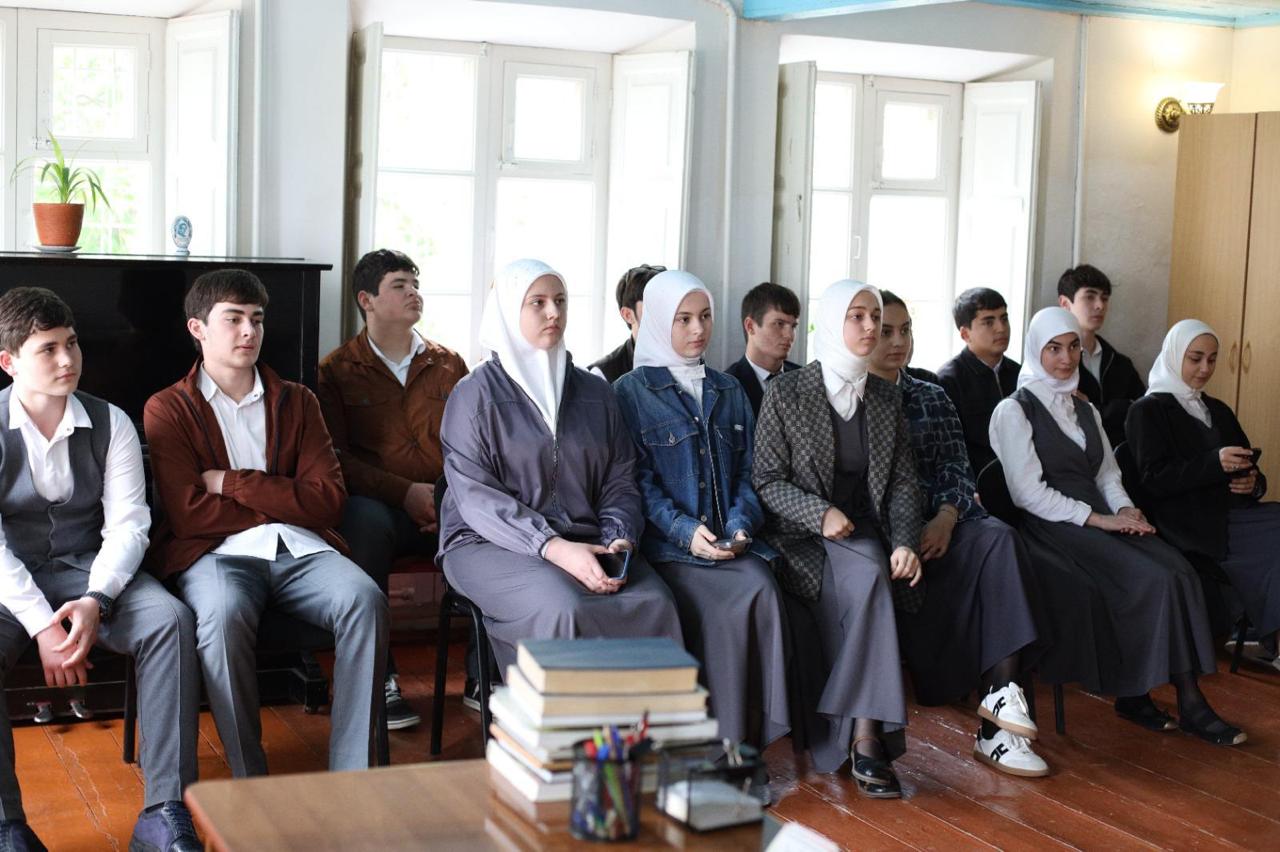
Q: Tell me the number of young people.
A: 13